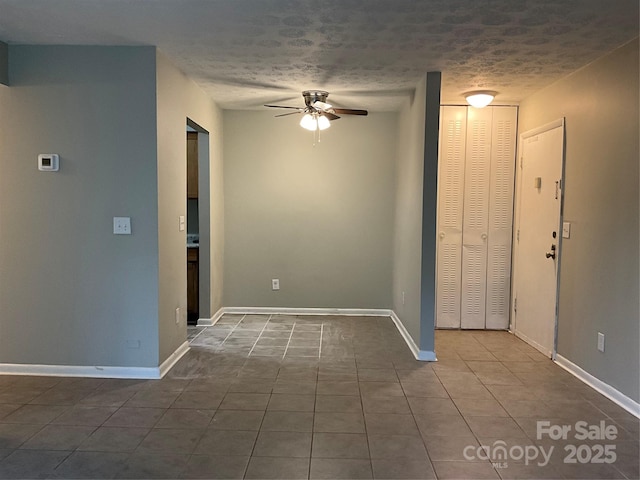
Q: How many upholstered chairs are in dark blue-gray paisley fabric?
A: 0